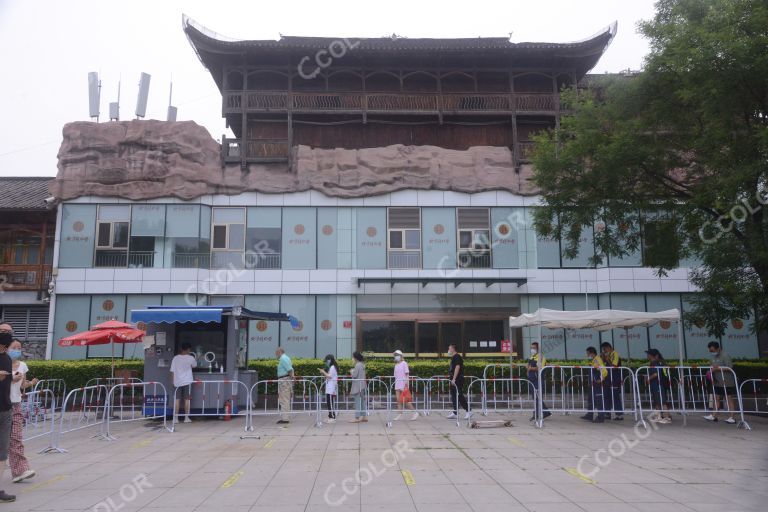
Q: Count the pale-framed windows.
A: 4